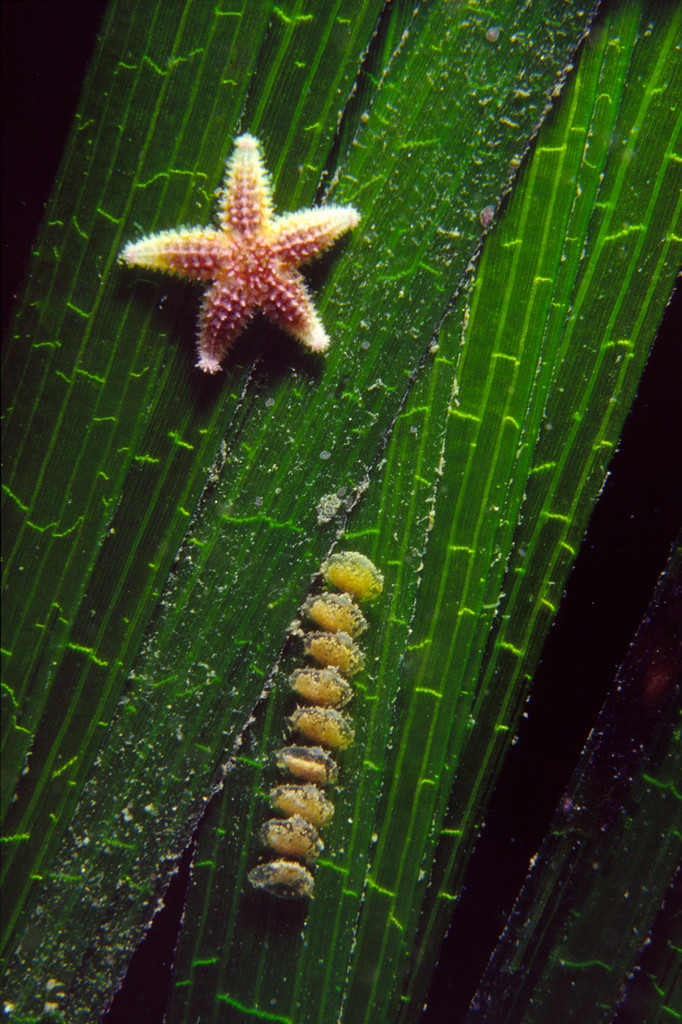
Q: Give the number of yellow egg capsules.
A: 9